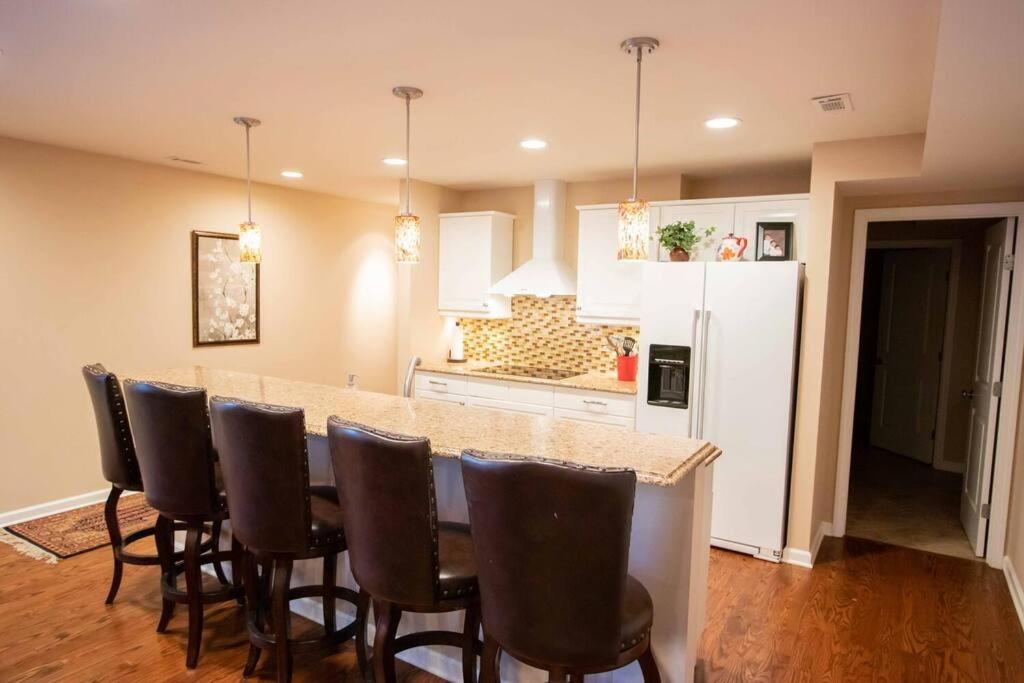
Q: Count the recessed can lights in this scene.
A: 4